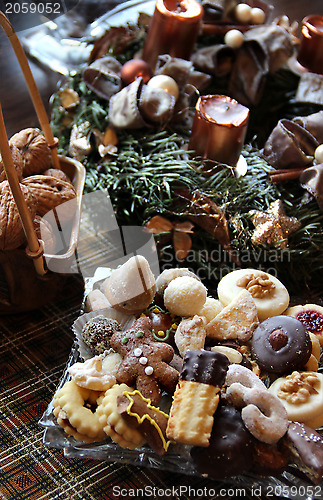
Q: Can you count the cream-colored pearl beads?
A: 5